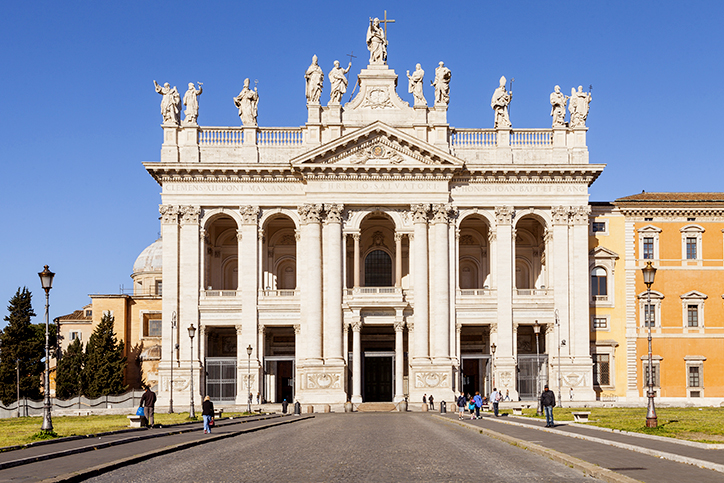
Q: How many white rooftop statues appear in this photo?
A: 11